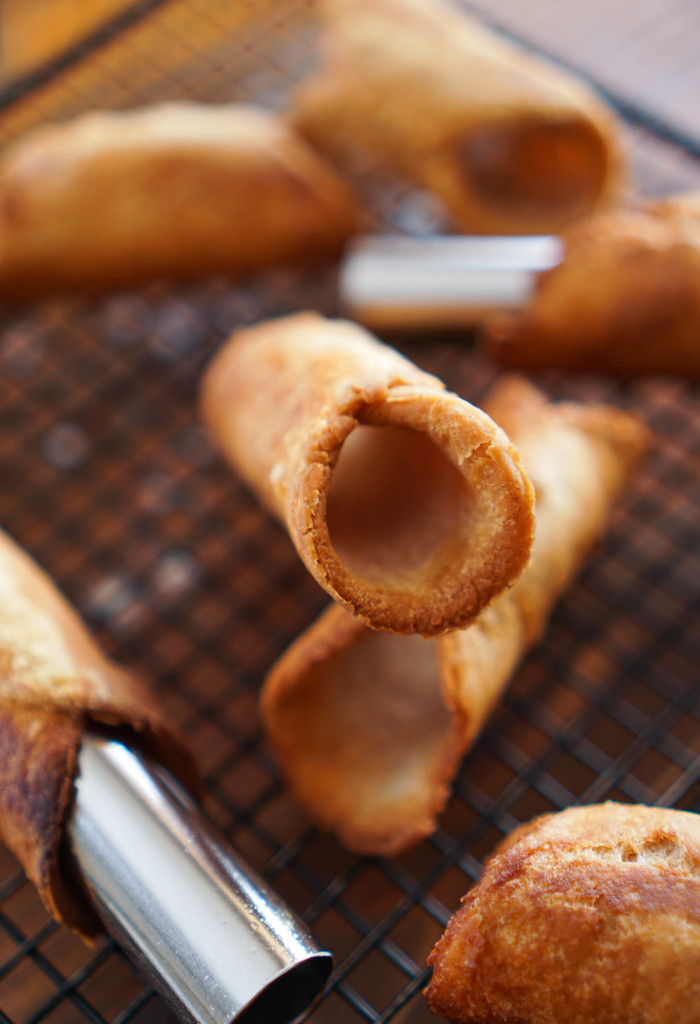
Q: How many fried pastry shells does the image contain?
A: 7